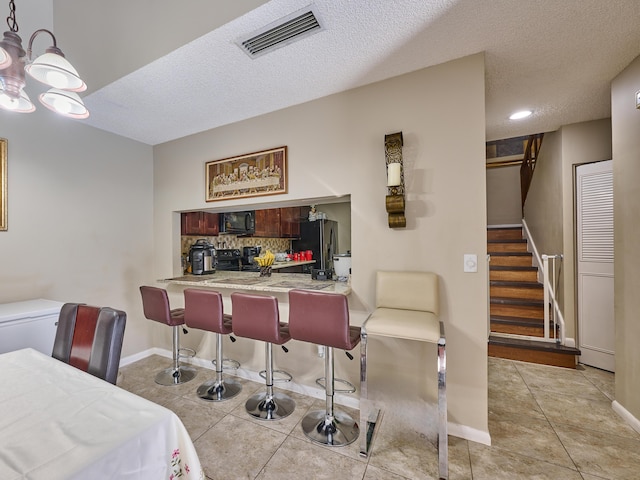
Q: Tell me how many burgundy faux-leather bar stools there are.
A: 4